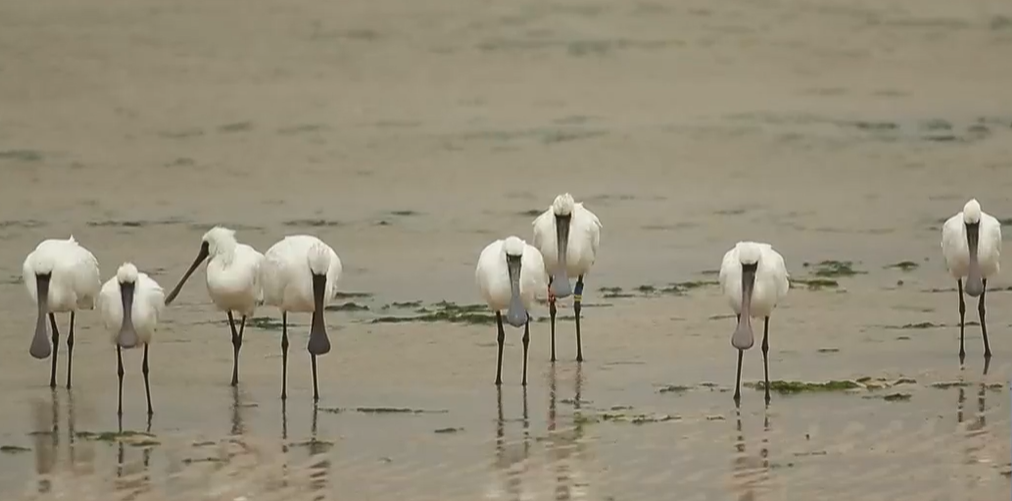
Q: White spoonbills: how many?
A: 8